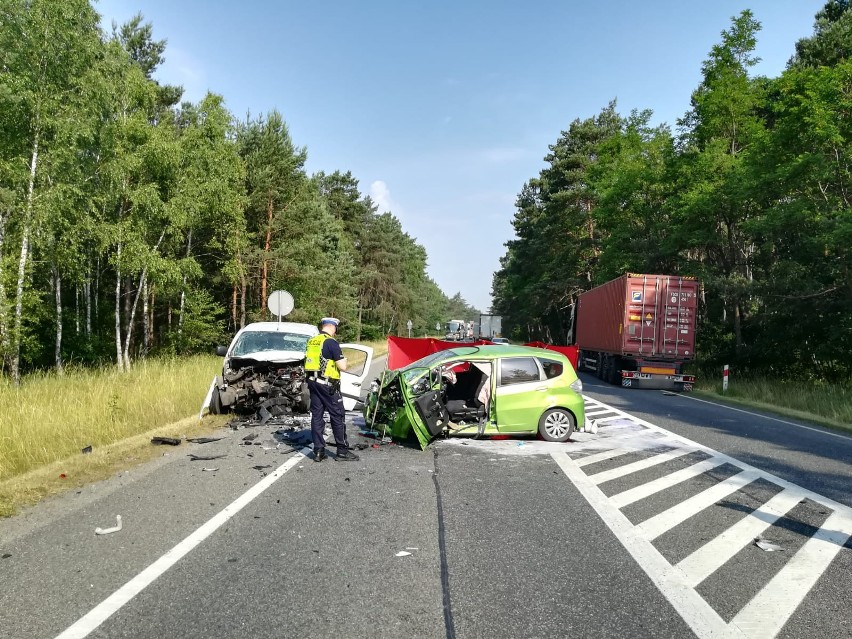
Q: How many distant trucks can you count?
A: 2